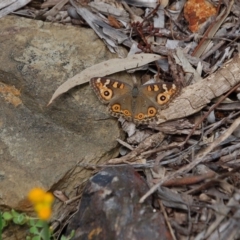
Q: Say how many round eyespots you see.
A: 6